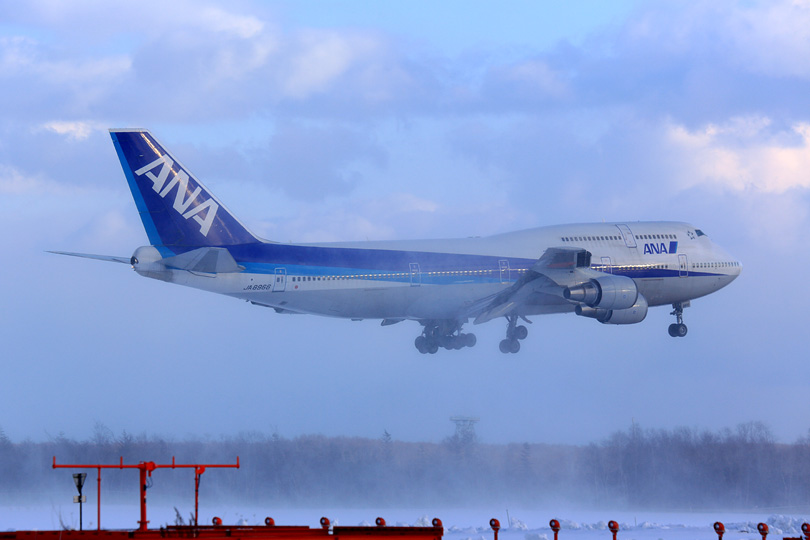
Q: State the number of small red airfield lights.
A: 11